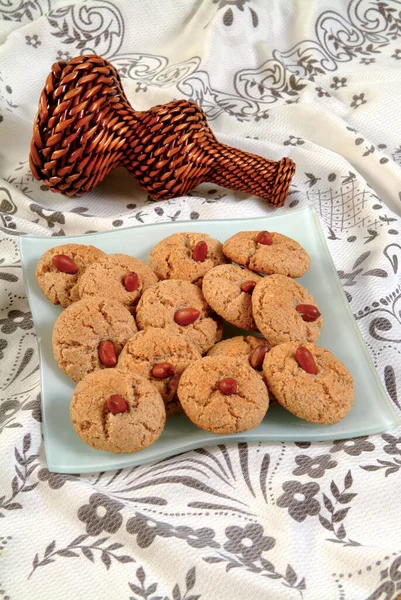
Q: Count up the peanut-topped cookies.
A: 13